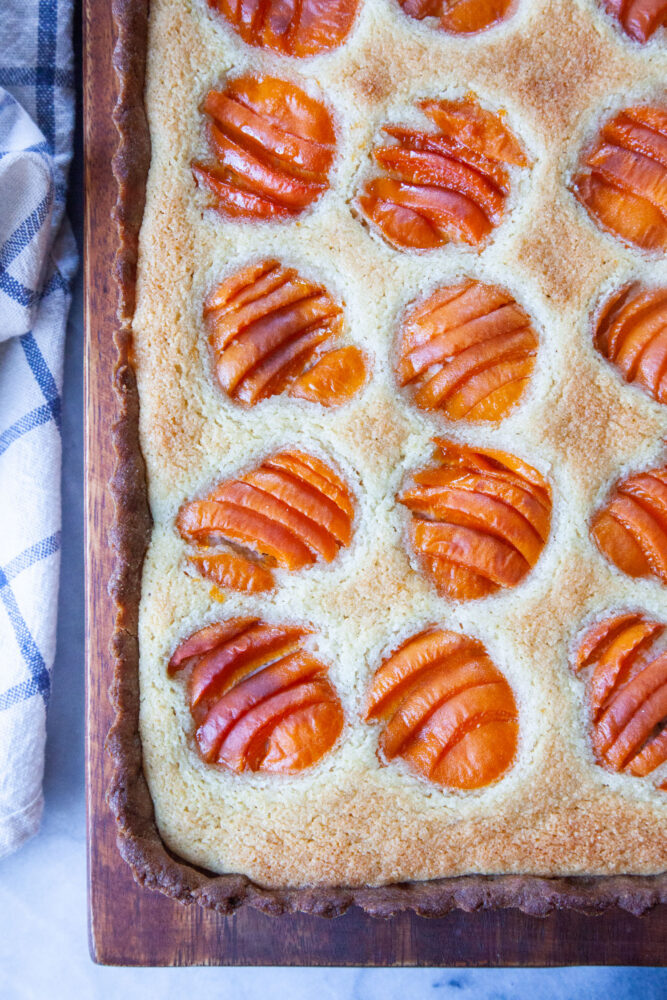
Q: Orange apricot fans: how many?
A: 15